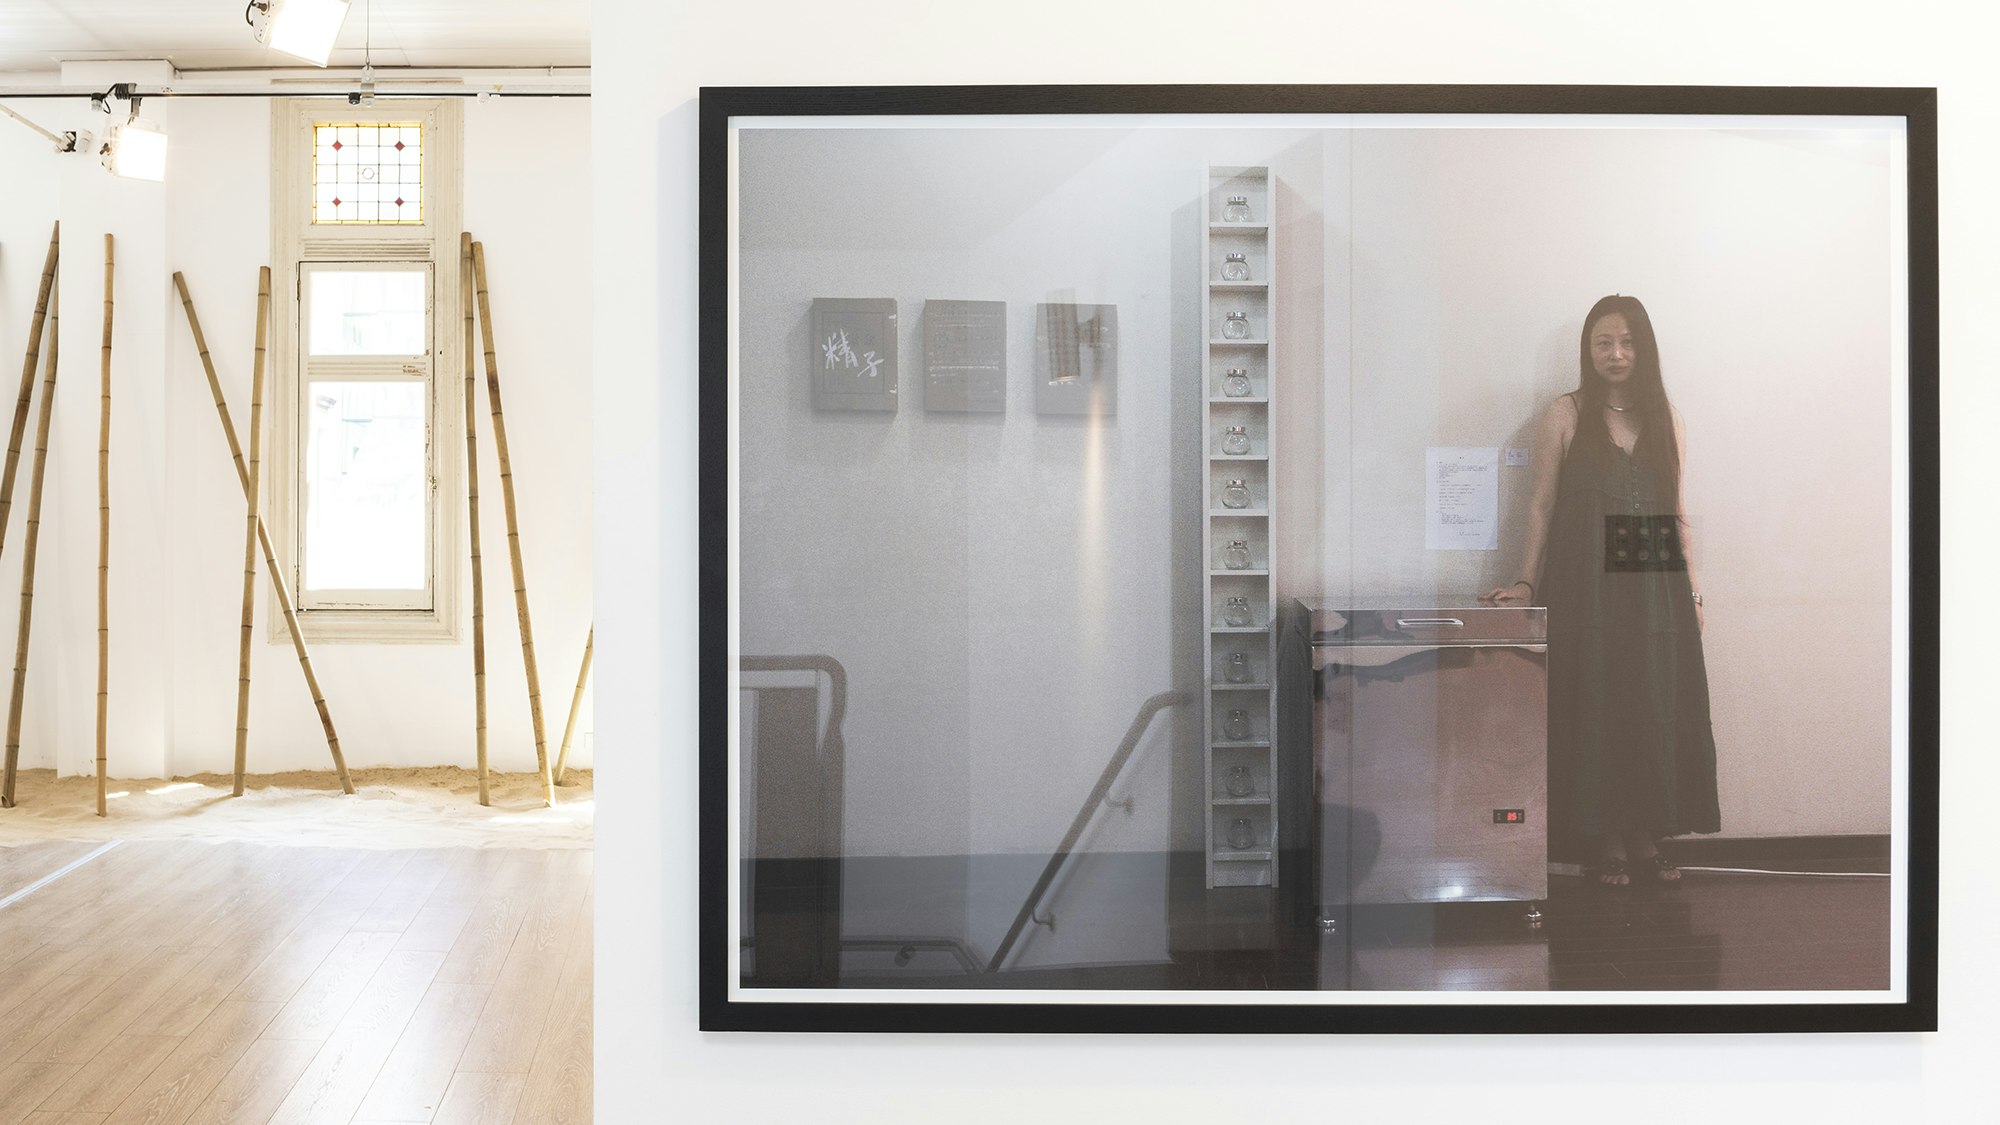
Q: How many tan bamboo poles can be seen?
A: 8